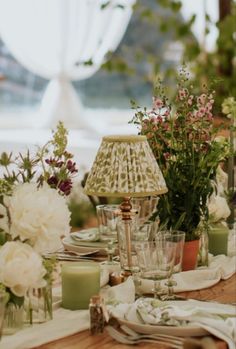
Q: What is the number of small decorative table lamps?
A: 1